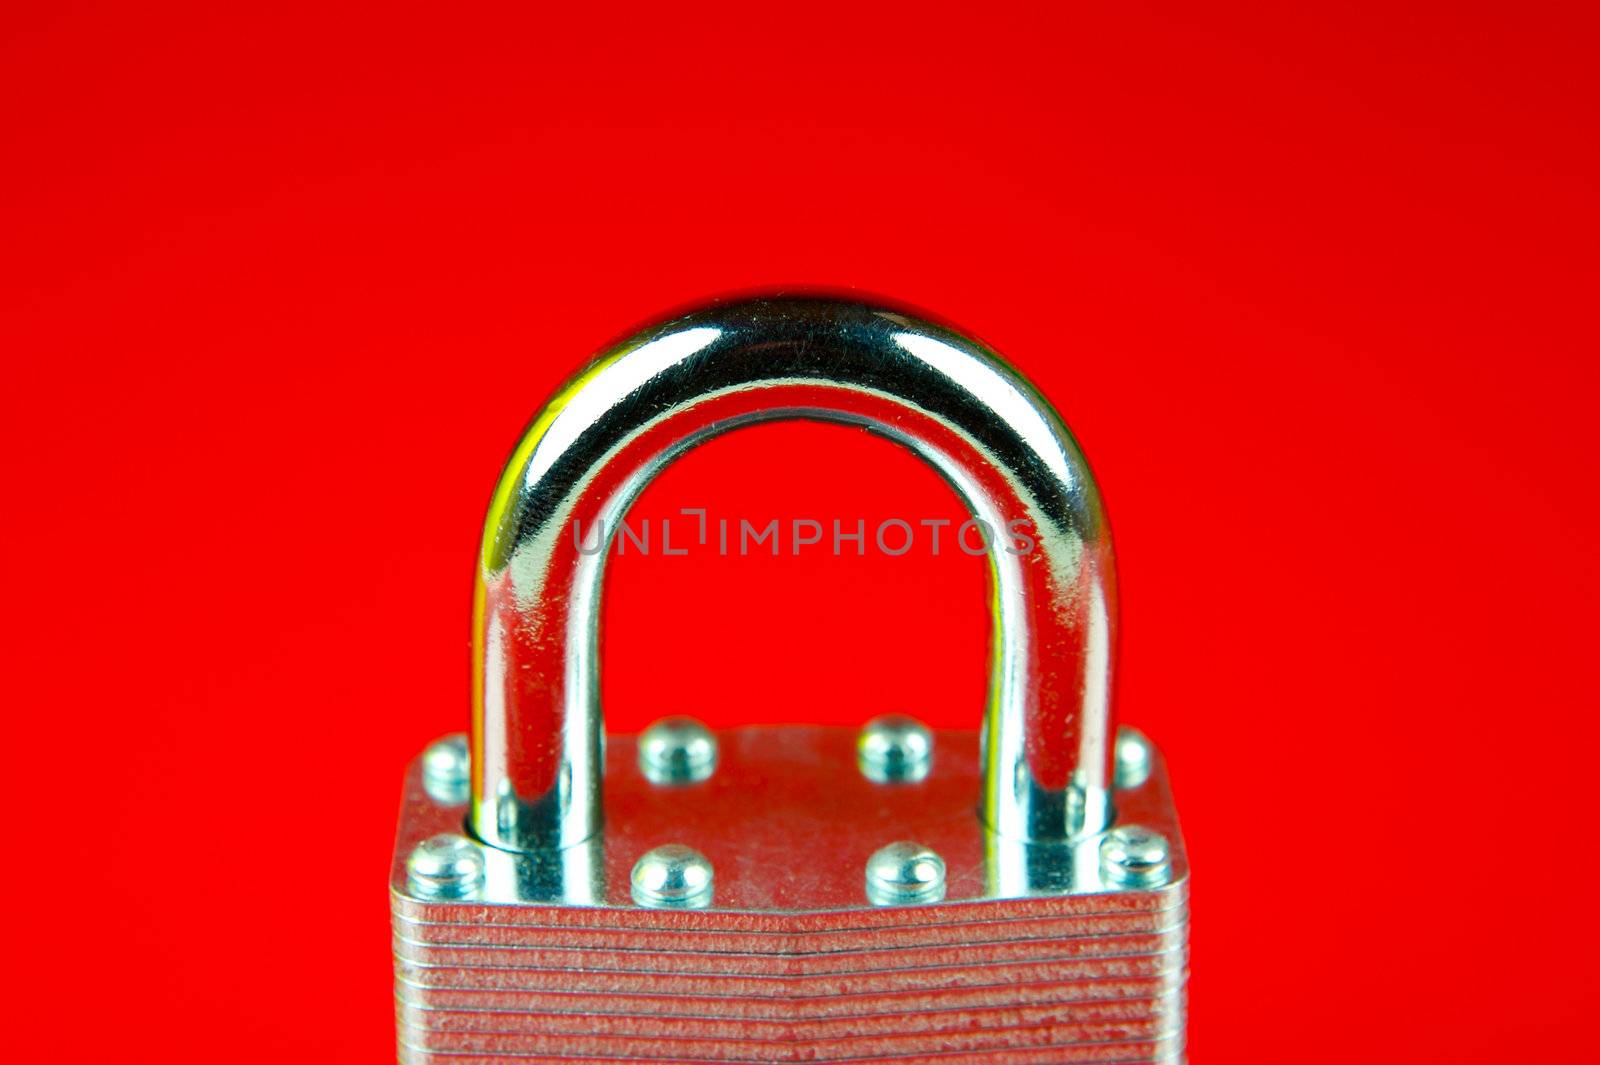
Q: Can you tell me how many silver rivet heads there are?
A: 8